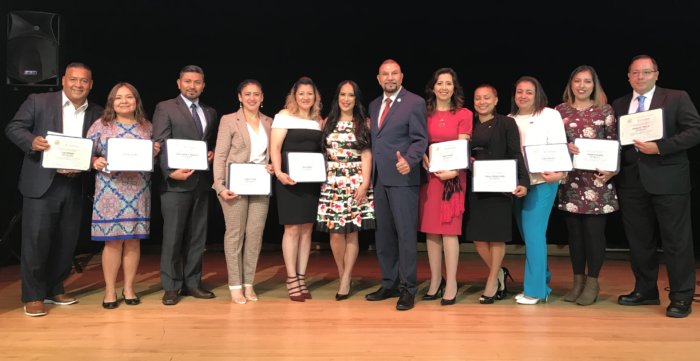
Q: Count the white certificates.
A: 10